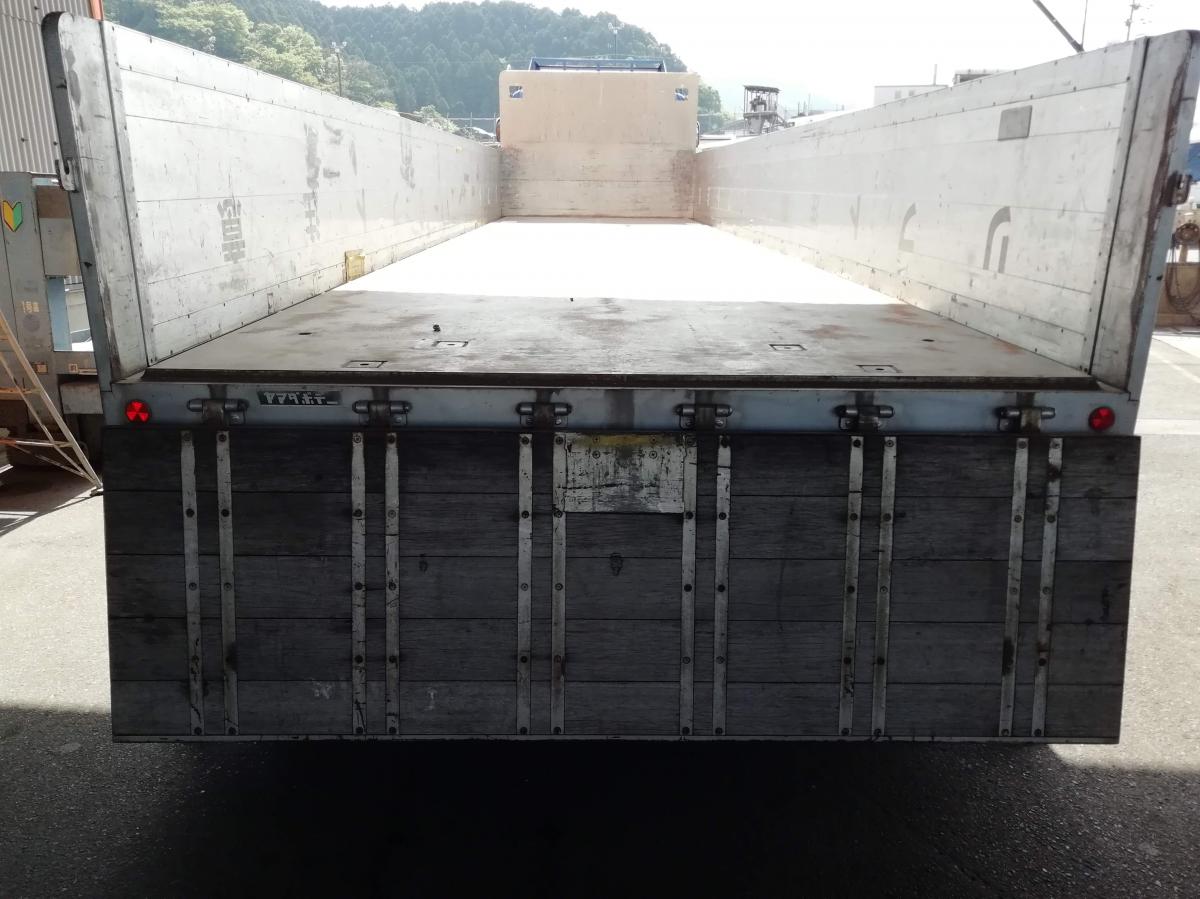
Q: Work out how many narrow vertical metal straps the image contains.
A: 12